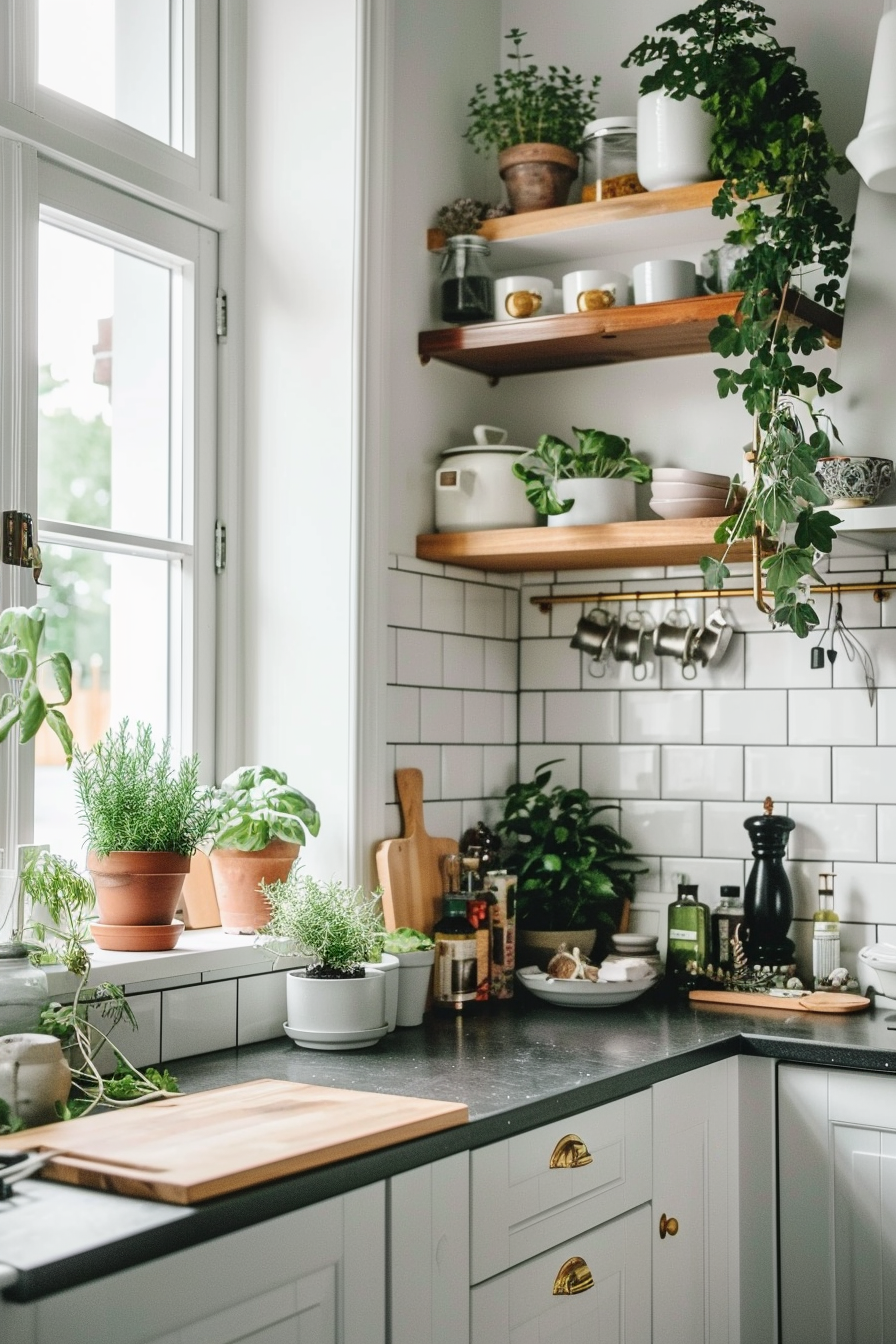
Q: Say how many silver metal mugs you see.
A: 4